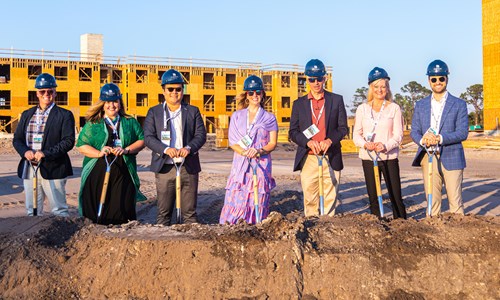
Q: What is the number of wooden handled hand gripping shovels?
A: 7